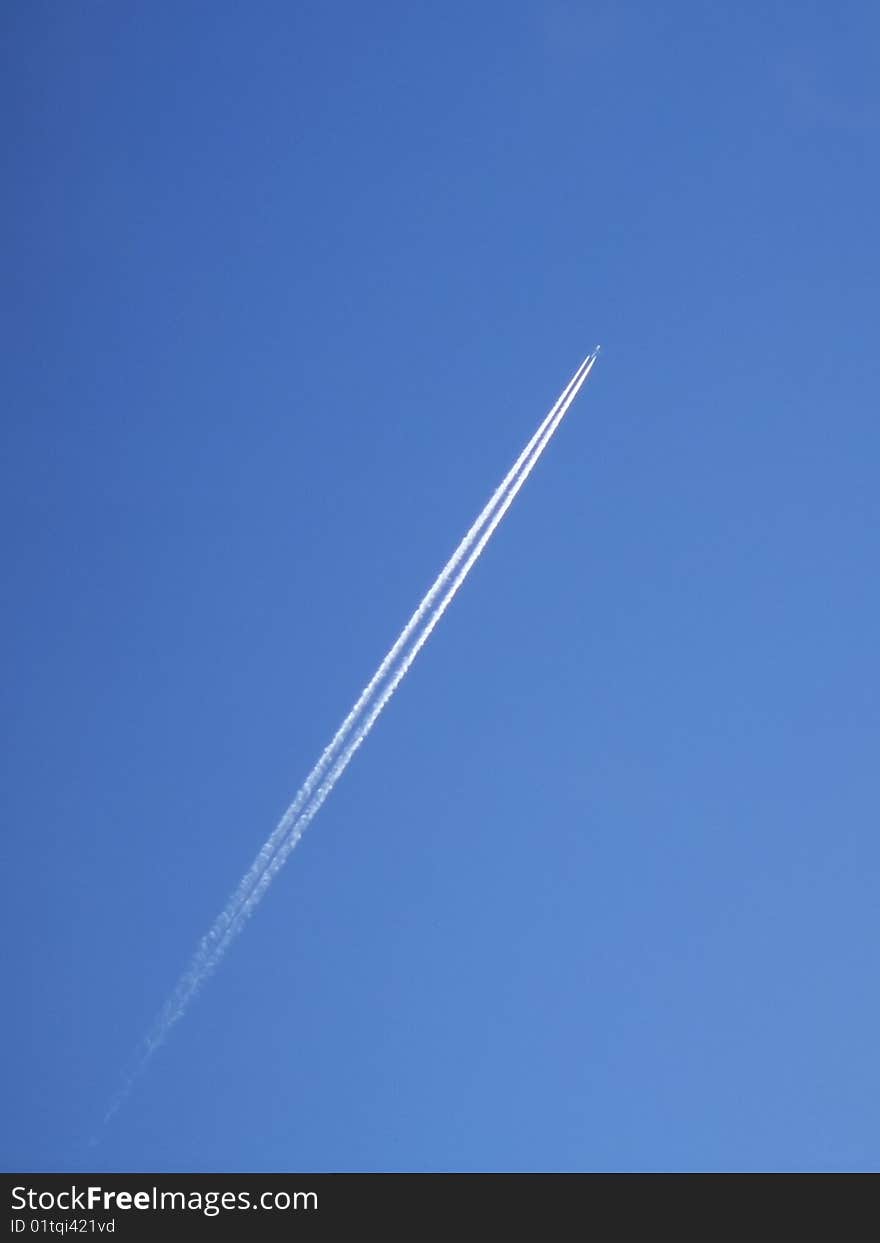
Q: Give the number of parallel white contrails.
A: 2